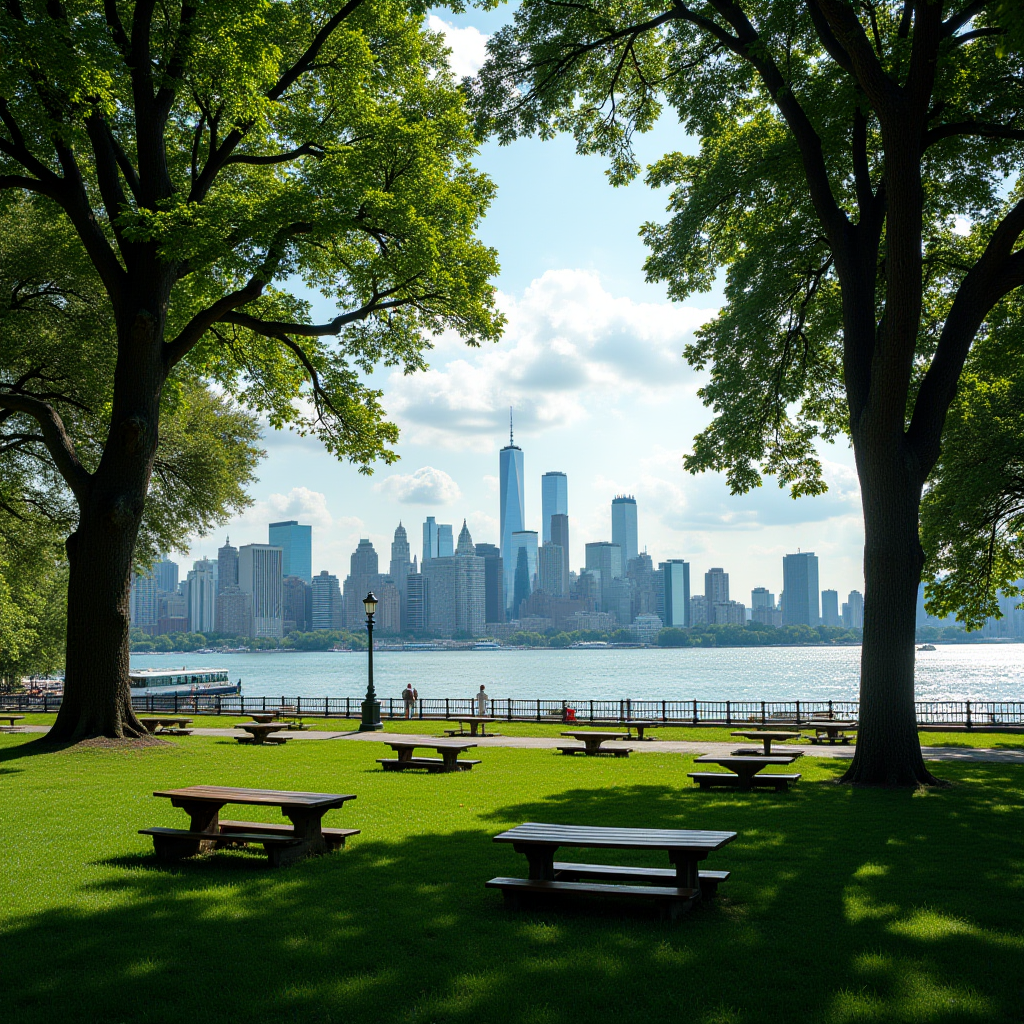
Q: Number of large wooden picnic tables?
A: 2